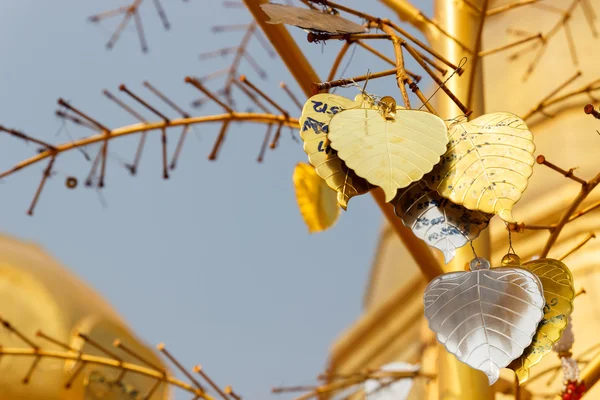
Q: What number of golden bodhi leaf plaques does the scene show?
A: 5